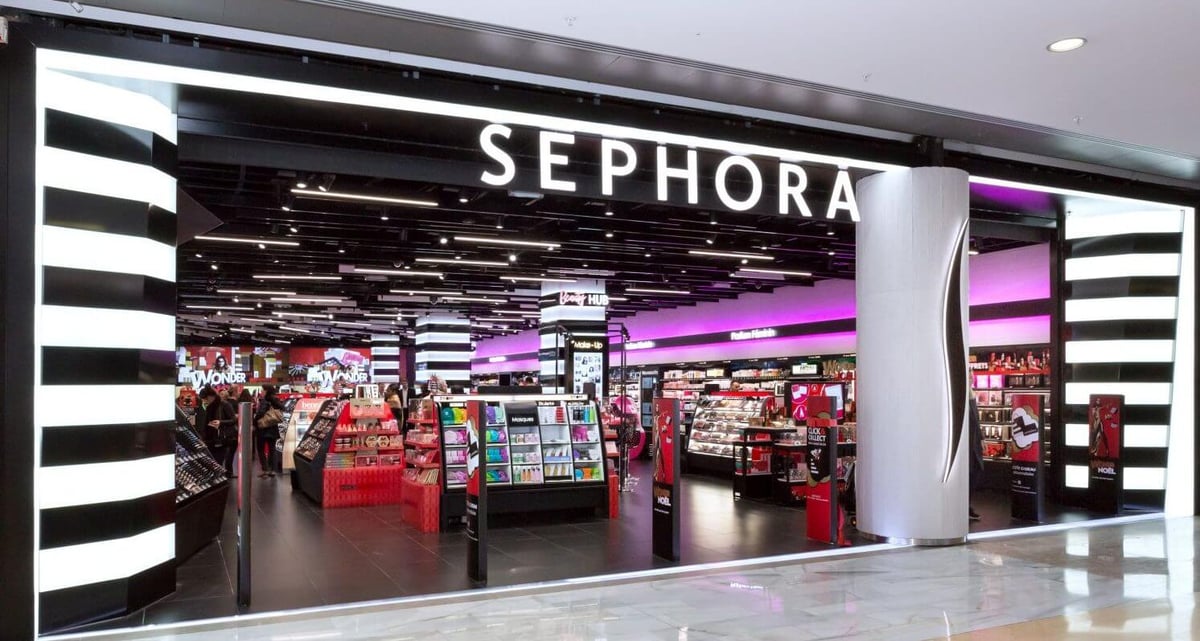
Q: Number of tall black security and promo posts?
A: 6